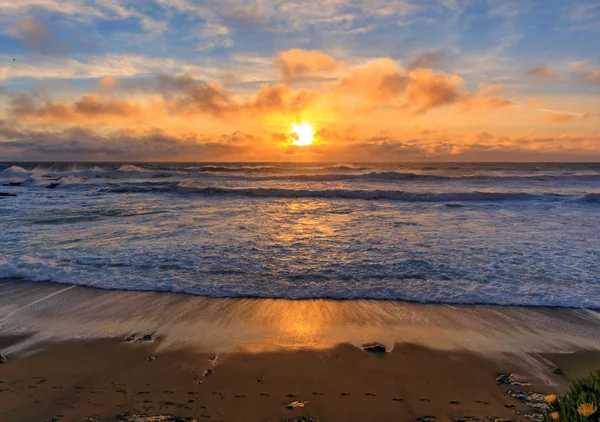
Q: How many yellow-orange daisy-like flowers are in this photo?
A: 3